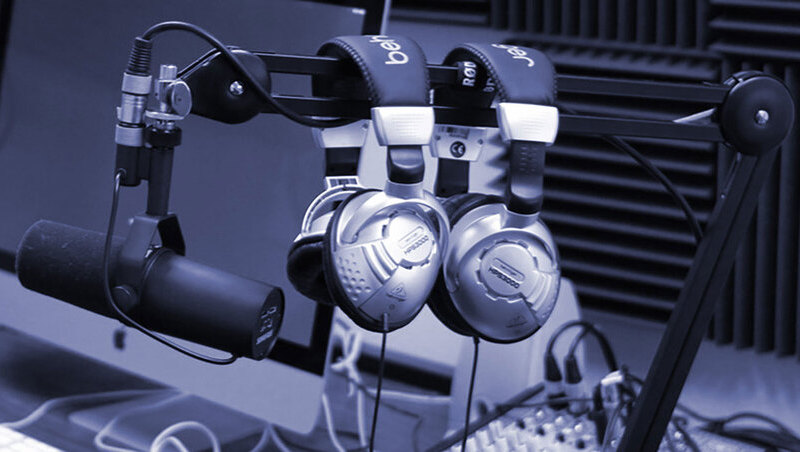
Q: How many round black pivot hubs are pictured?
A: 2